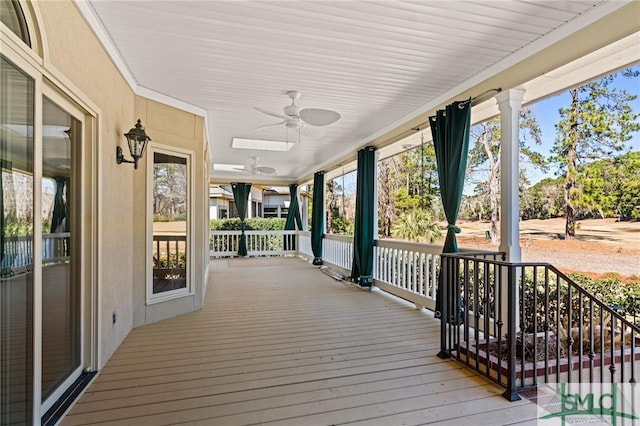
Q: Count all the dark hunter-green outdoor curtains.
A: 5